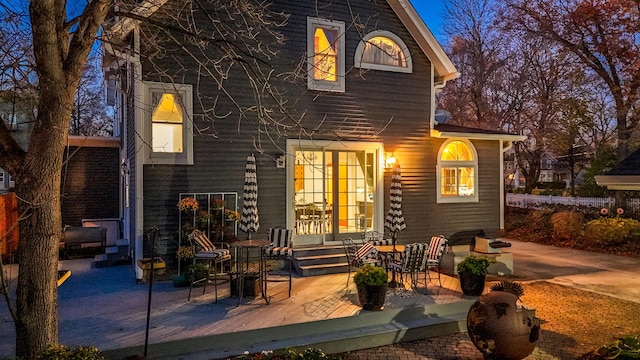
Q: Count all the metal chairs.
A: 6